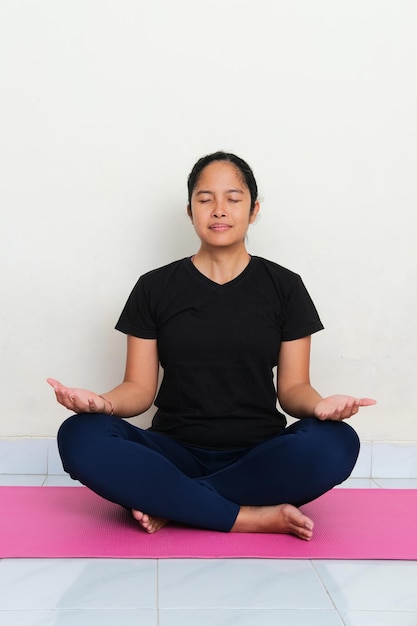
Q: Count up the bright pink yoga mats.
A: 1